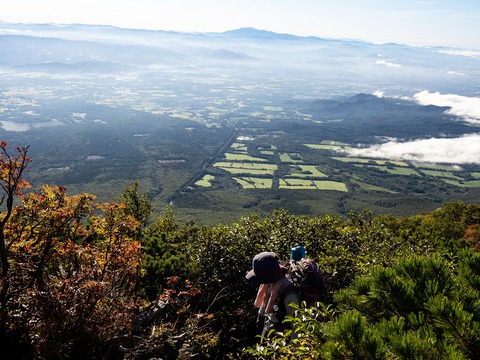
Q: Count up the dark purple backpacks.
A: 1